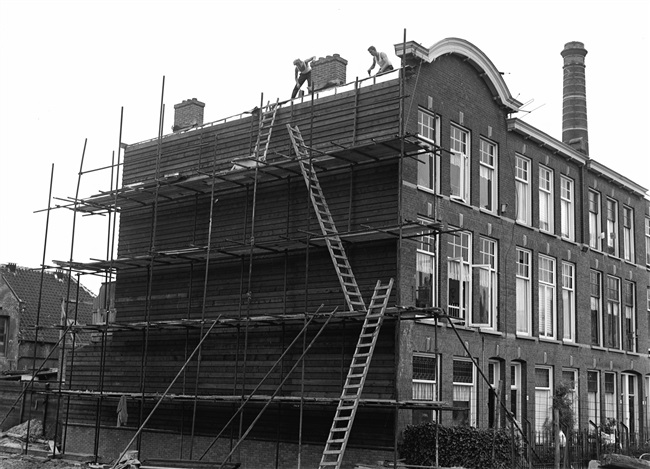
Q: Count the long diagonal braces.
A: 5